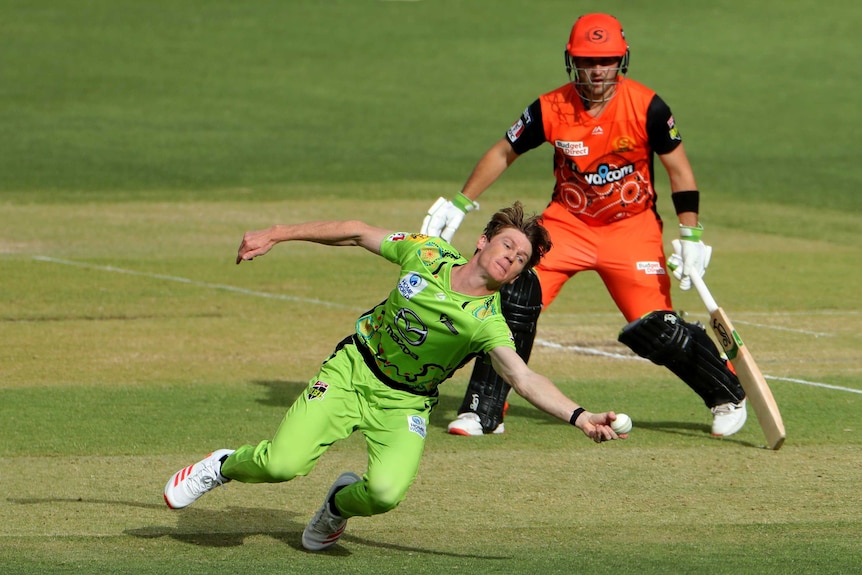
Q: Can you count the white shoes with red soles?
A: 4